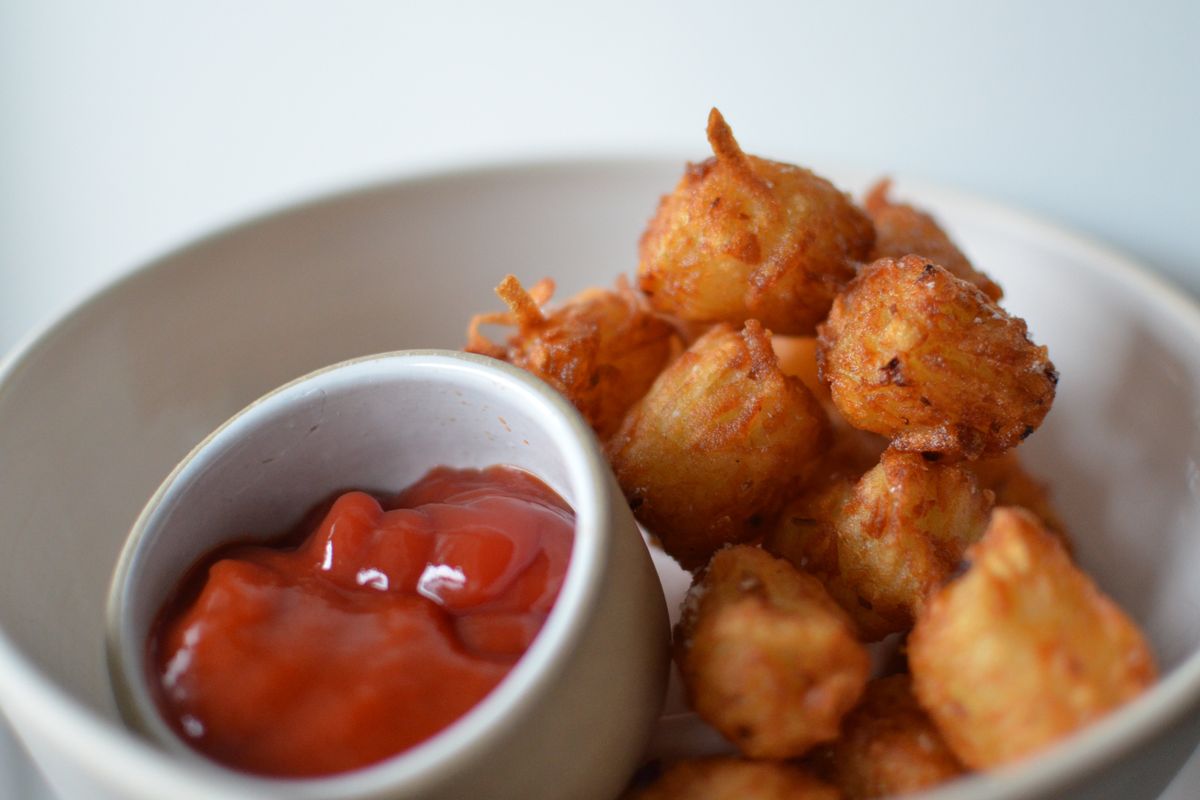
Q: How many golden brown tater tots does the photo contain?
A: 11